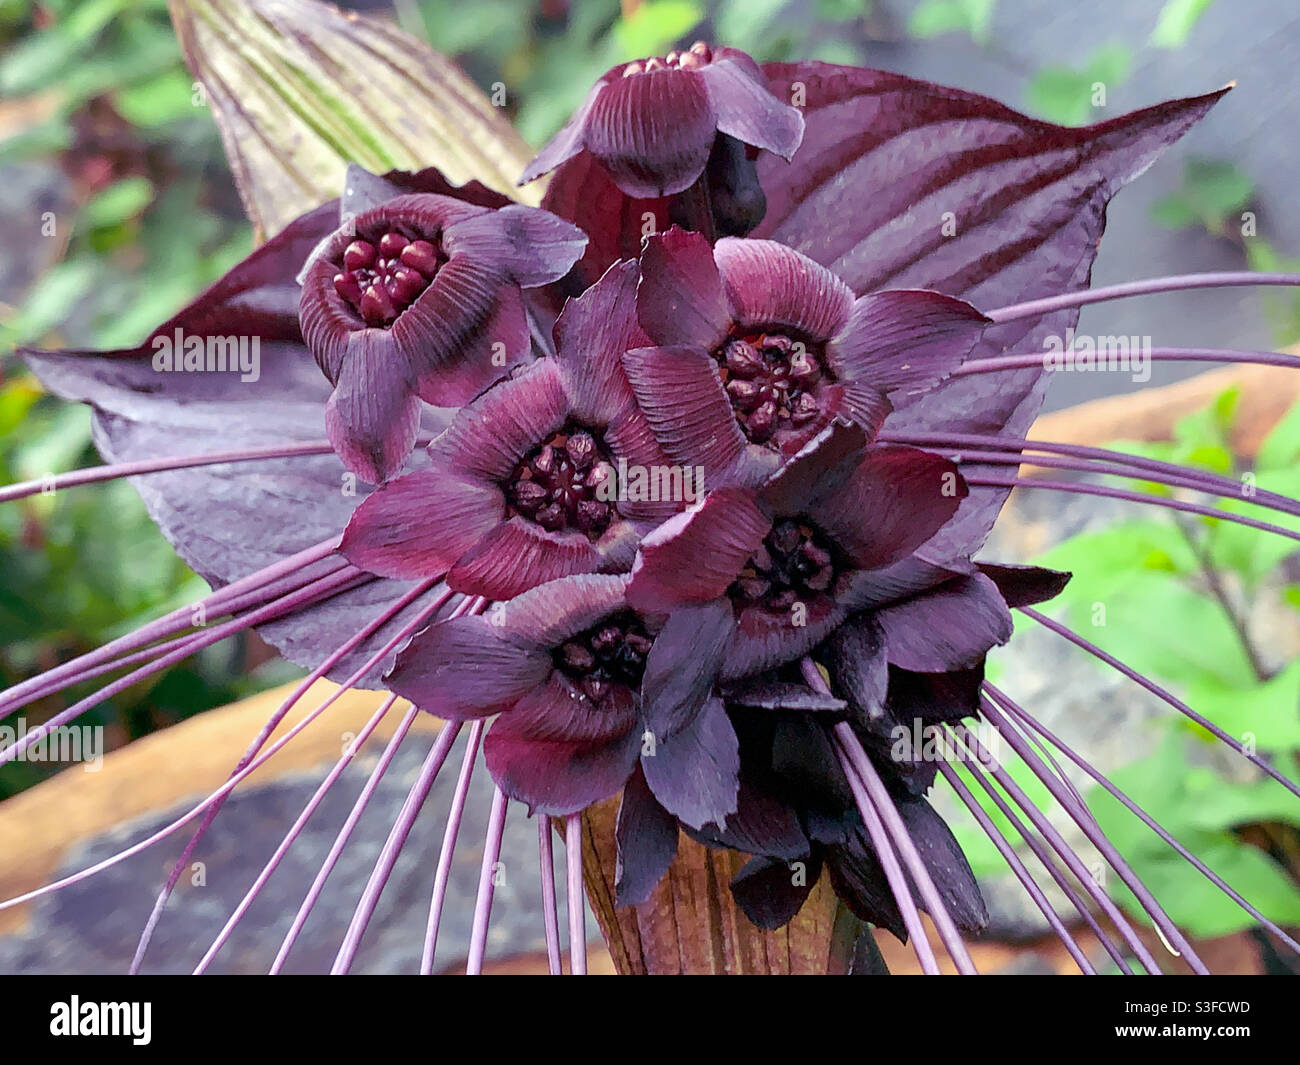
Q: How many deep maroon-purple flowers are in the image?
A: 6